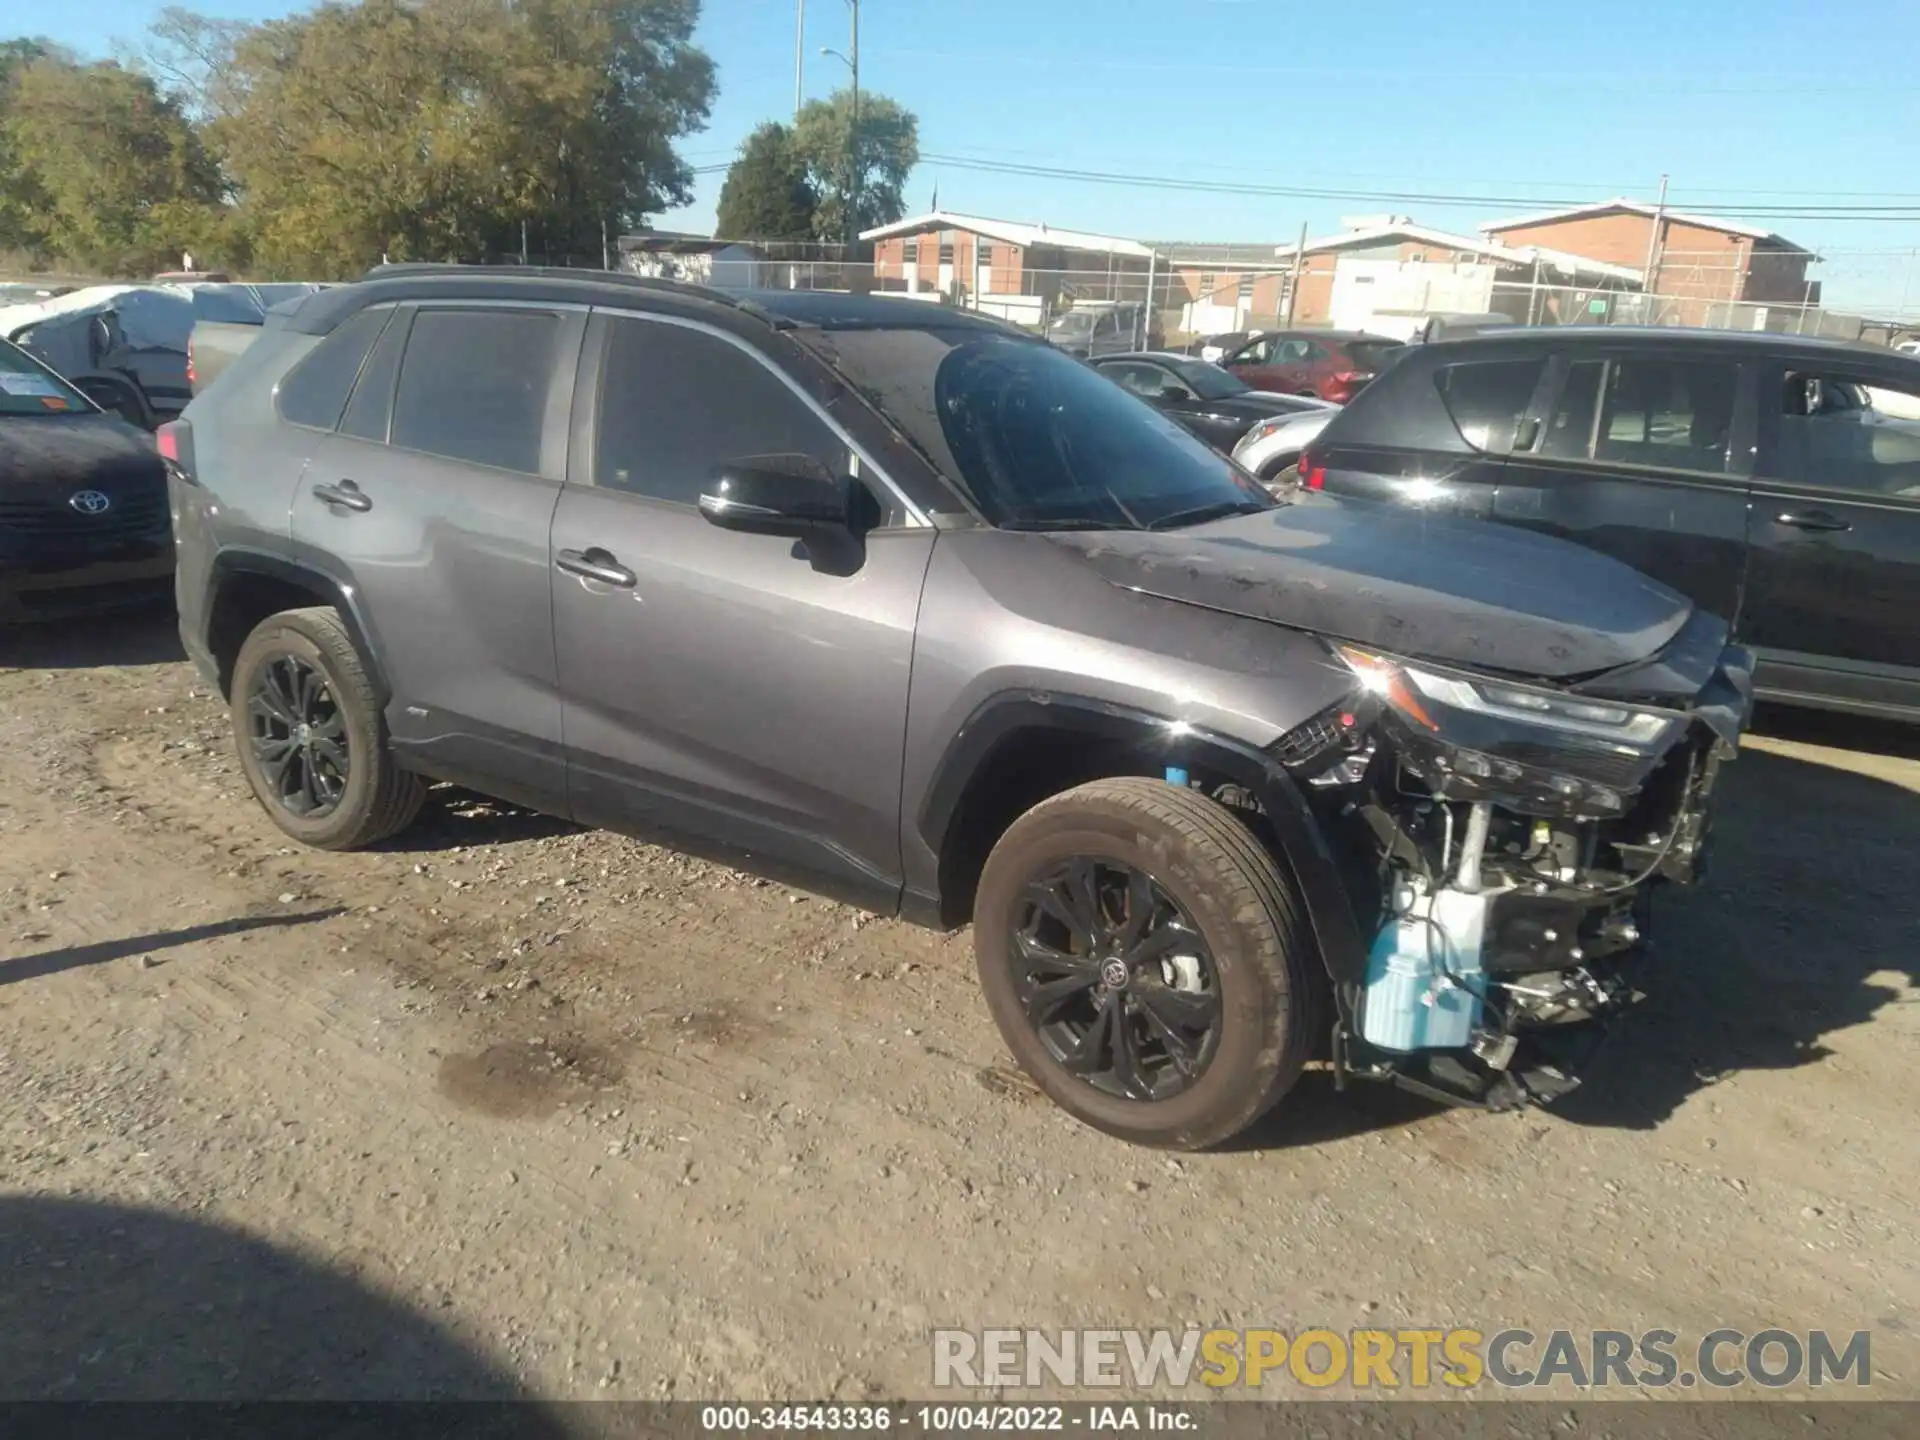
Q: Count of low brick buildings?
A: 3